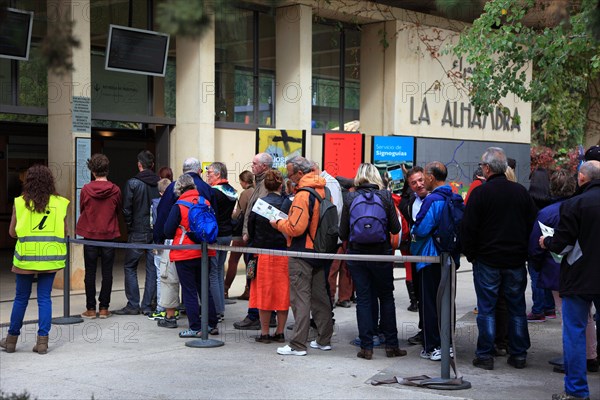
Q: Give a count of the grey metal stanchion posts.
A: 3